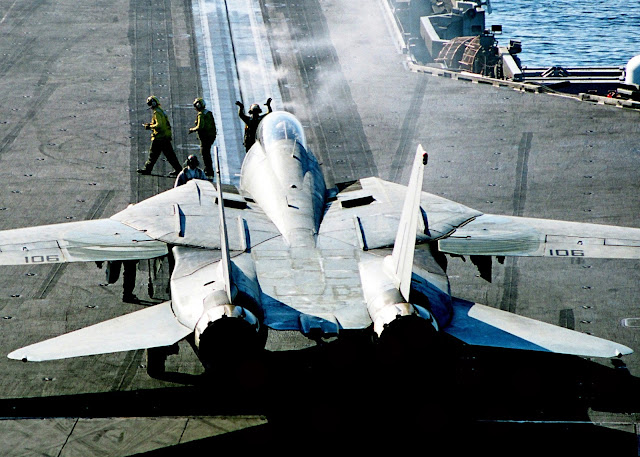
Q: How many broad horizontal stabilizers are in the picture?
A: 2